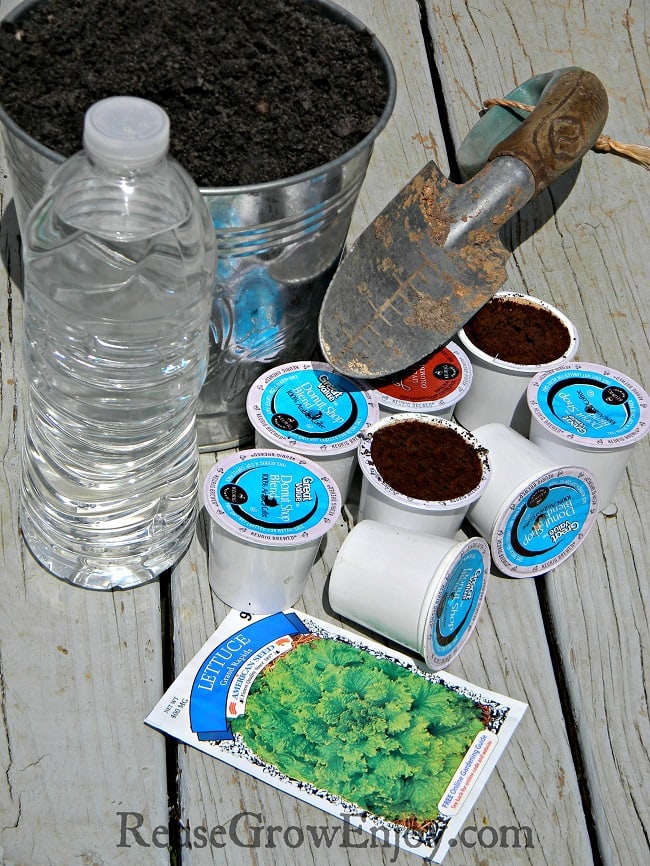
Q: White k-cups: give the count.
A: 8